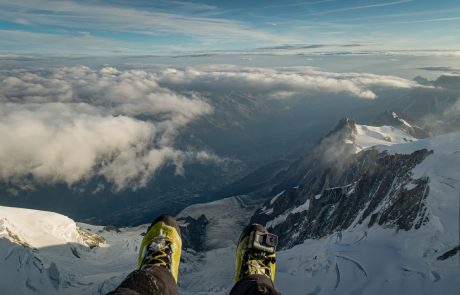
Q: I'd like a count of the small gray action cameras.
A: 1